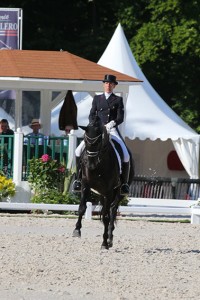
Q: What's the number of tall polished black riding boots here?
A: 2